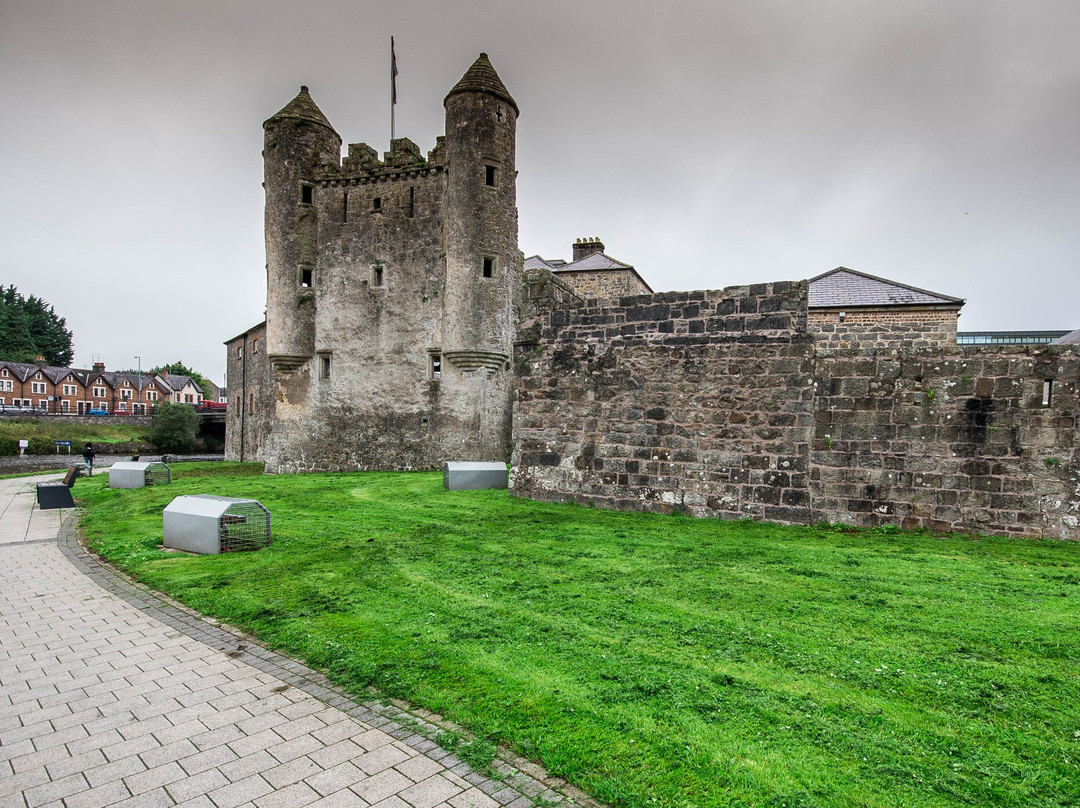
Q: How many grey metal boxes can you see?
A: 3